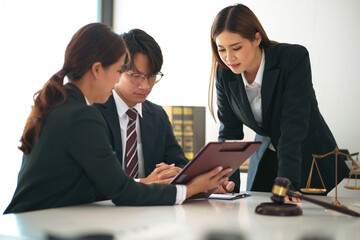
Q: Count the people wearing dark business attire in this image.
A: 3